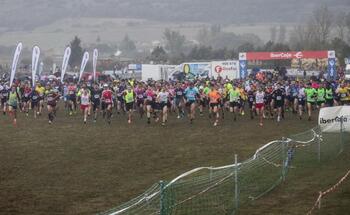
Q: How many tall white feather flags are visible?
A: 5